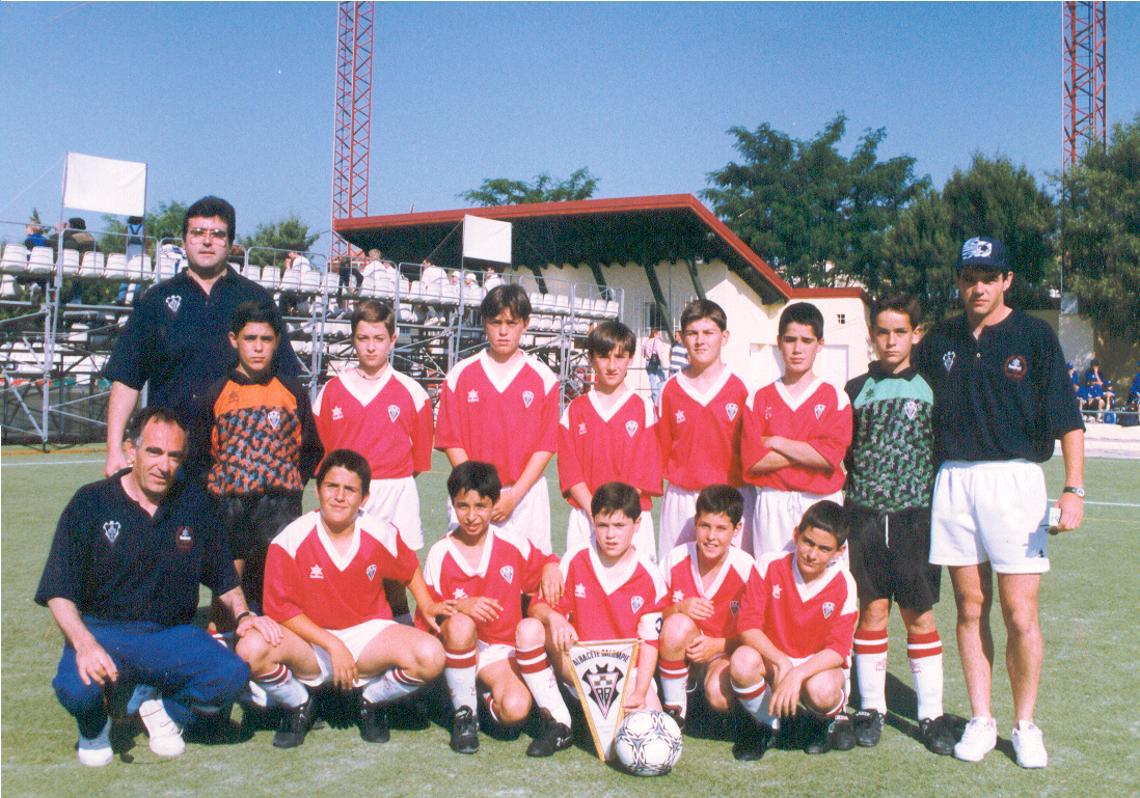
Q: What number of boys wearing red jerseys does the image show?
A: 10